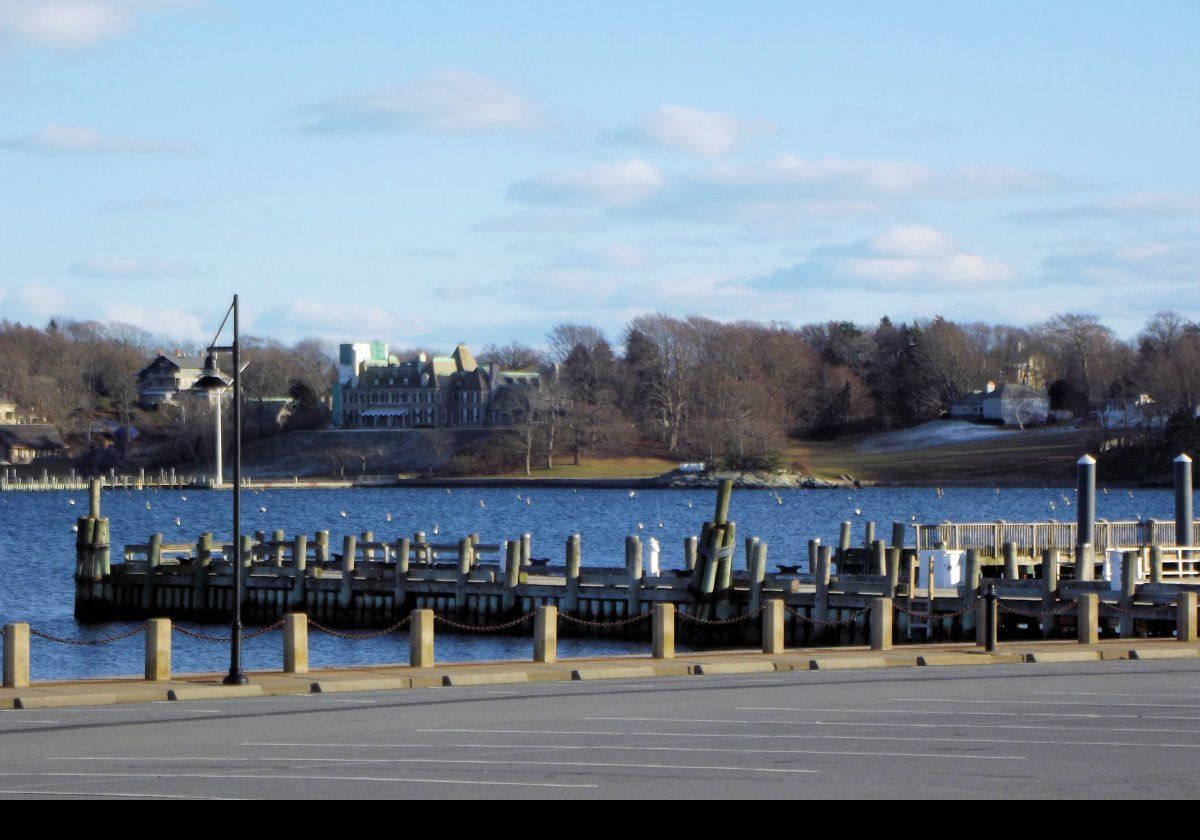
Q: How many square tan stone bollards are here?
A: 11